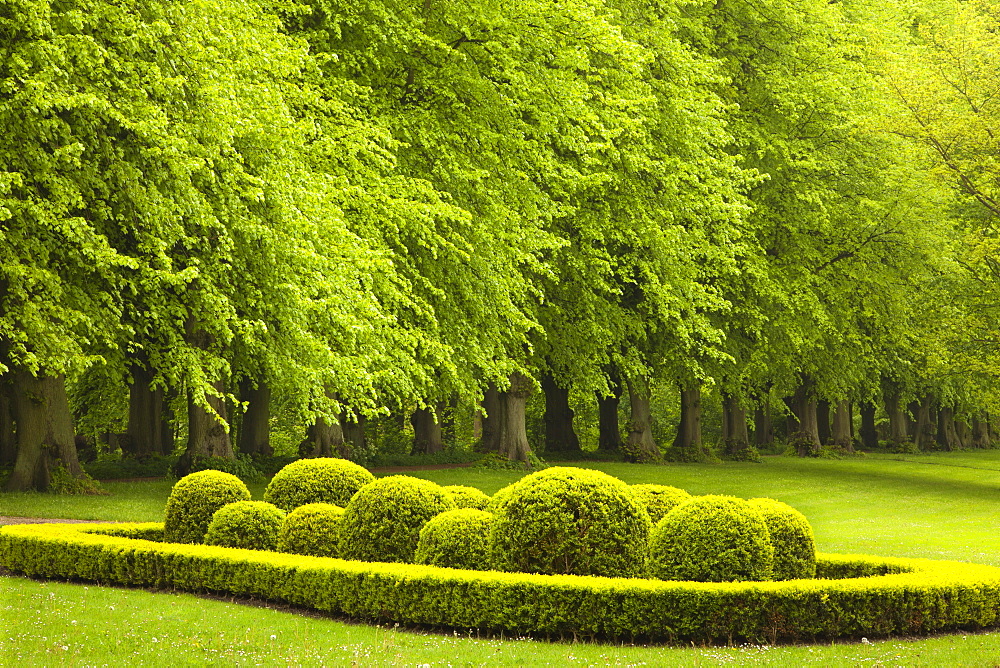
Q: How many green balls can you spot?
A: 11